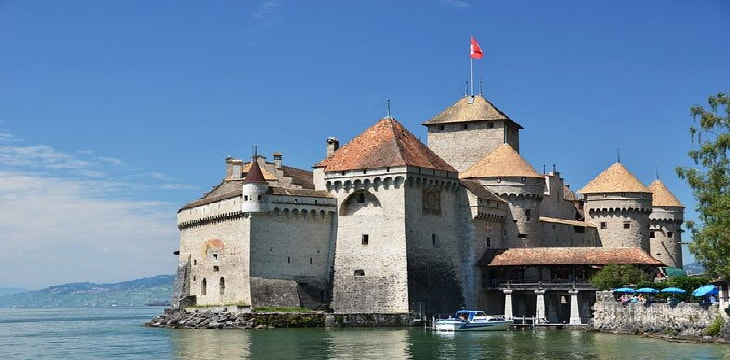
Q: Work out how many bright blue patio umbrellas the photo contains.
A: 4